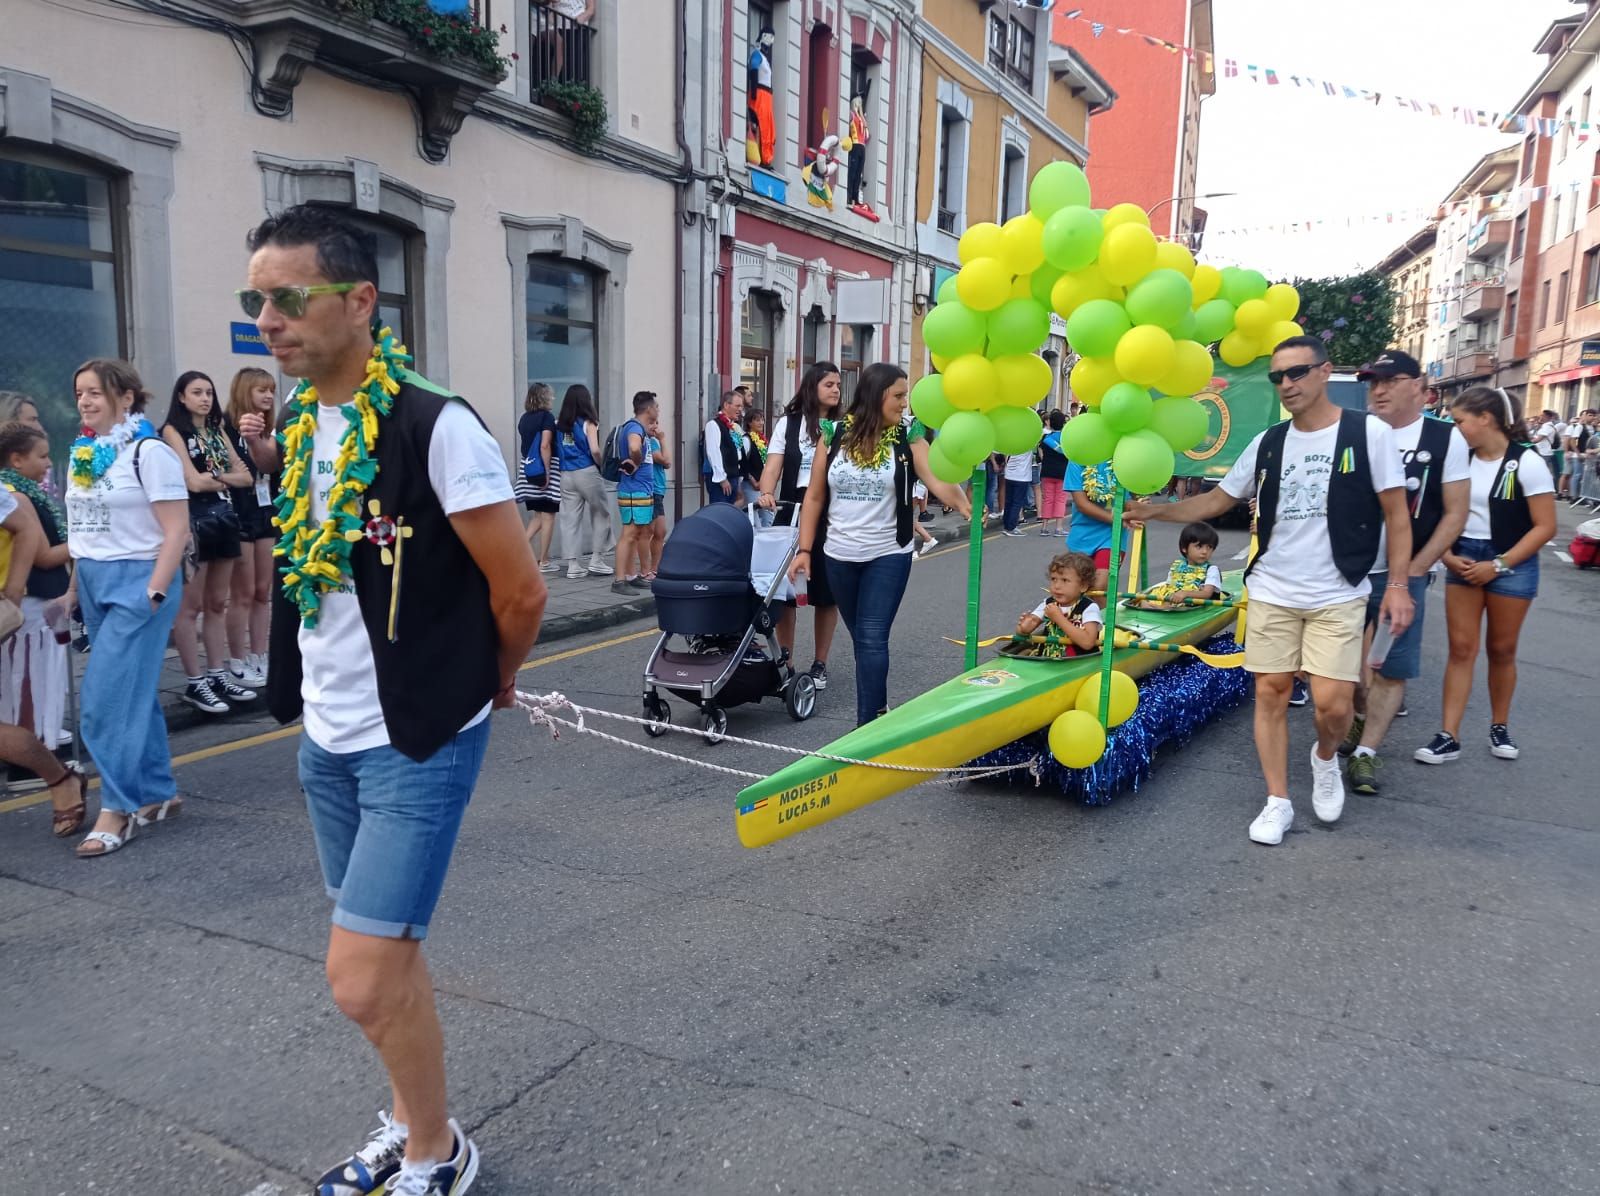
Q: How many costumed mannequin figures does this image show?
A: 2